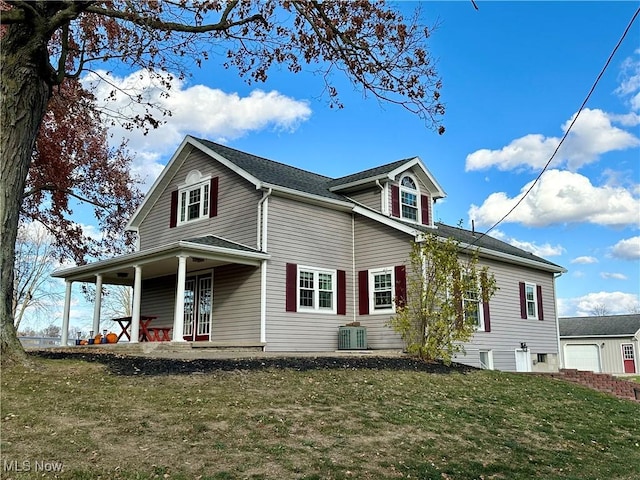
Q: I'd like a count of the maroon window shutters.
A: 12